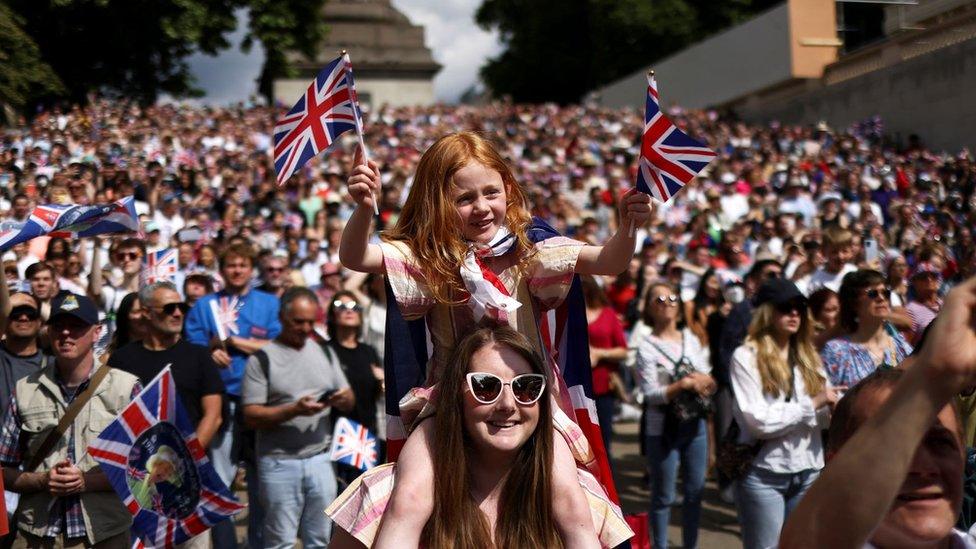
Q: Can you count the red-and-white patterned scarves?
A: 1